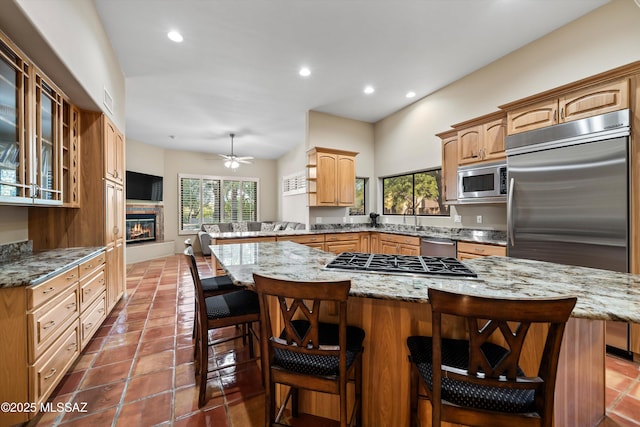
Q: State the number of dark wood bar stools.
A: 4